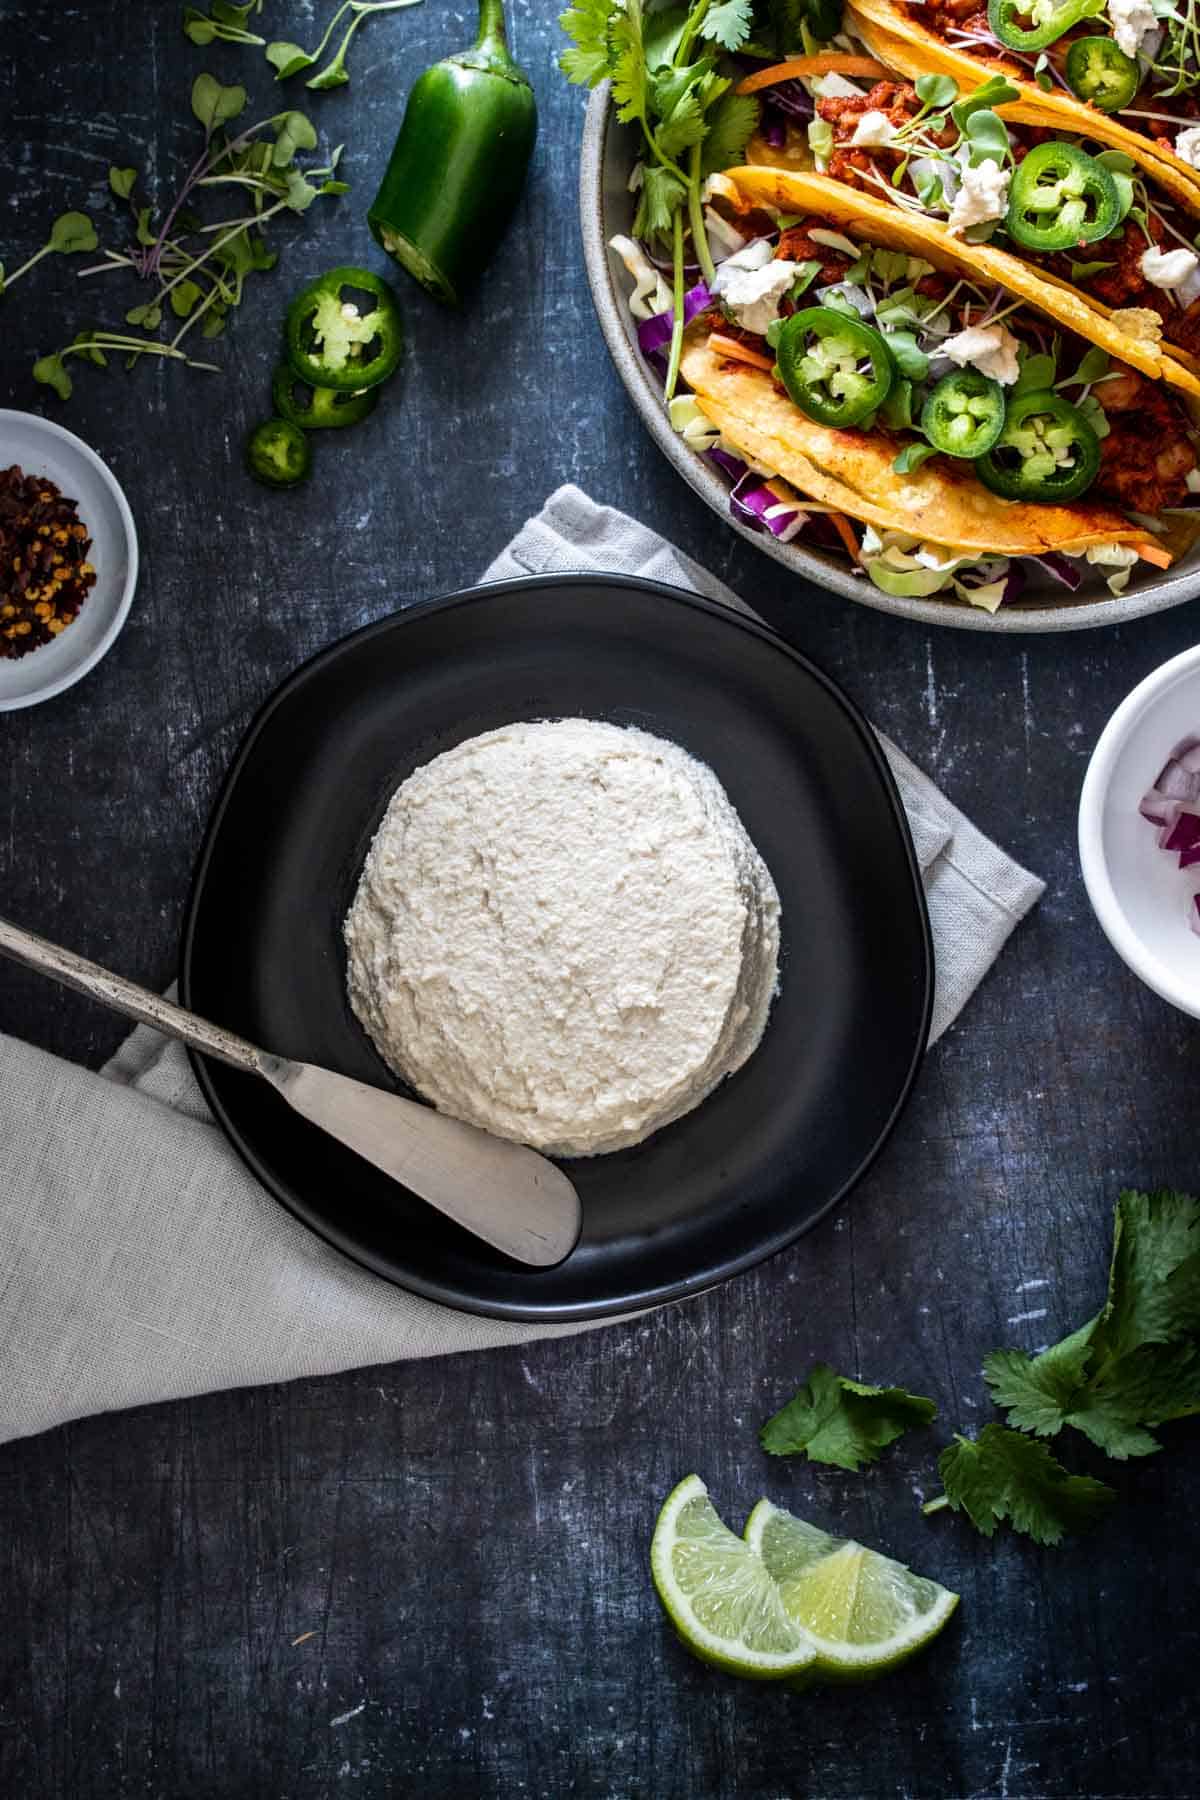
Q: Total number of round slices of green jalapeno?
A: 9